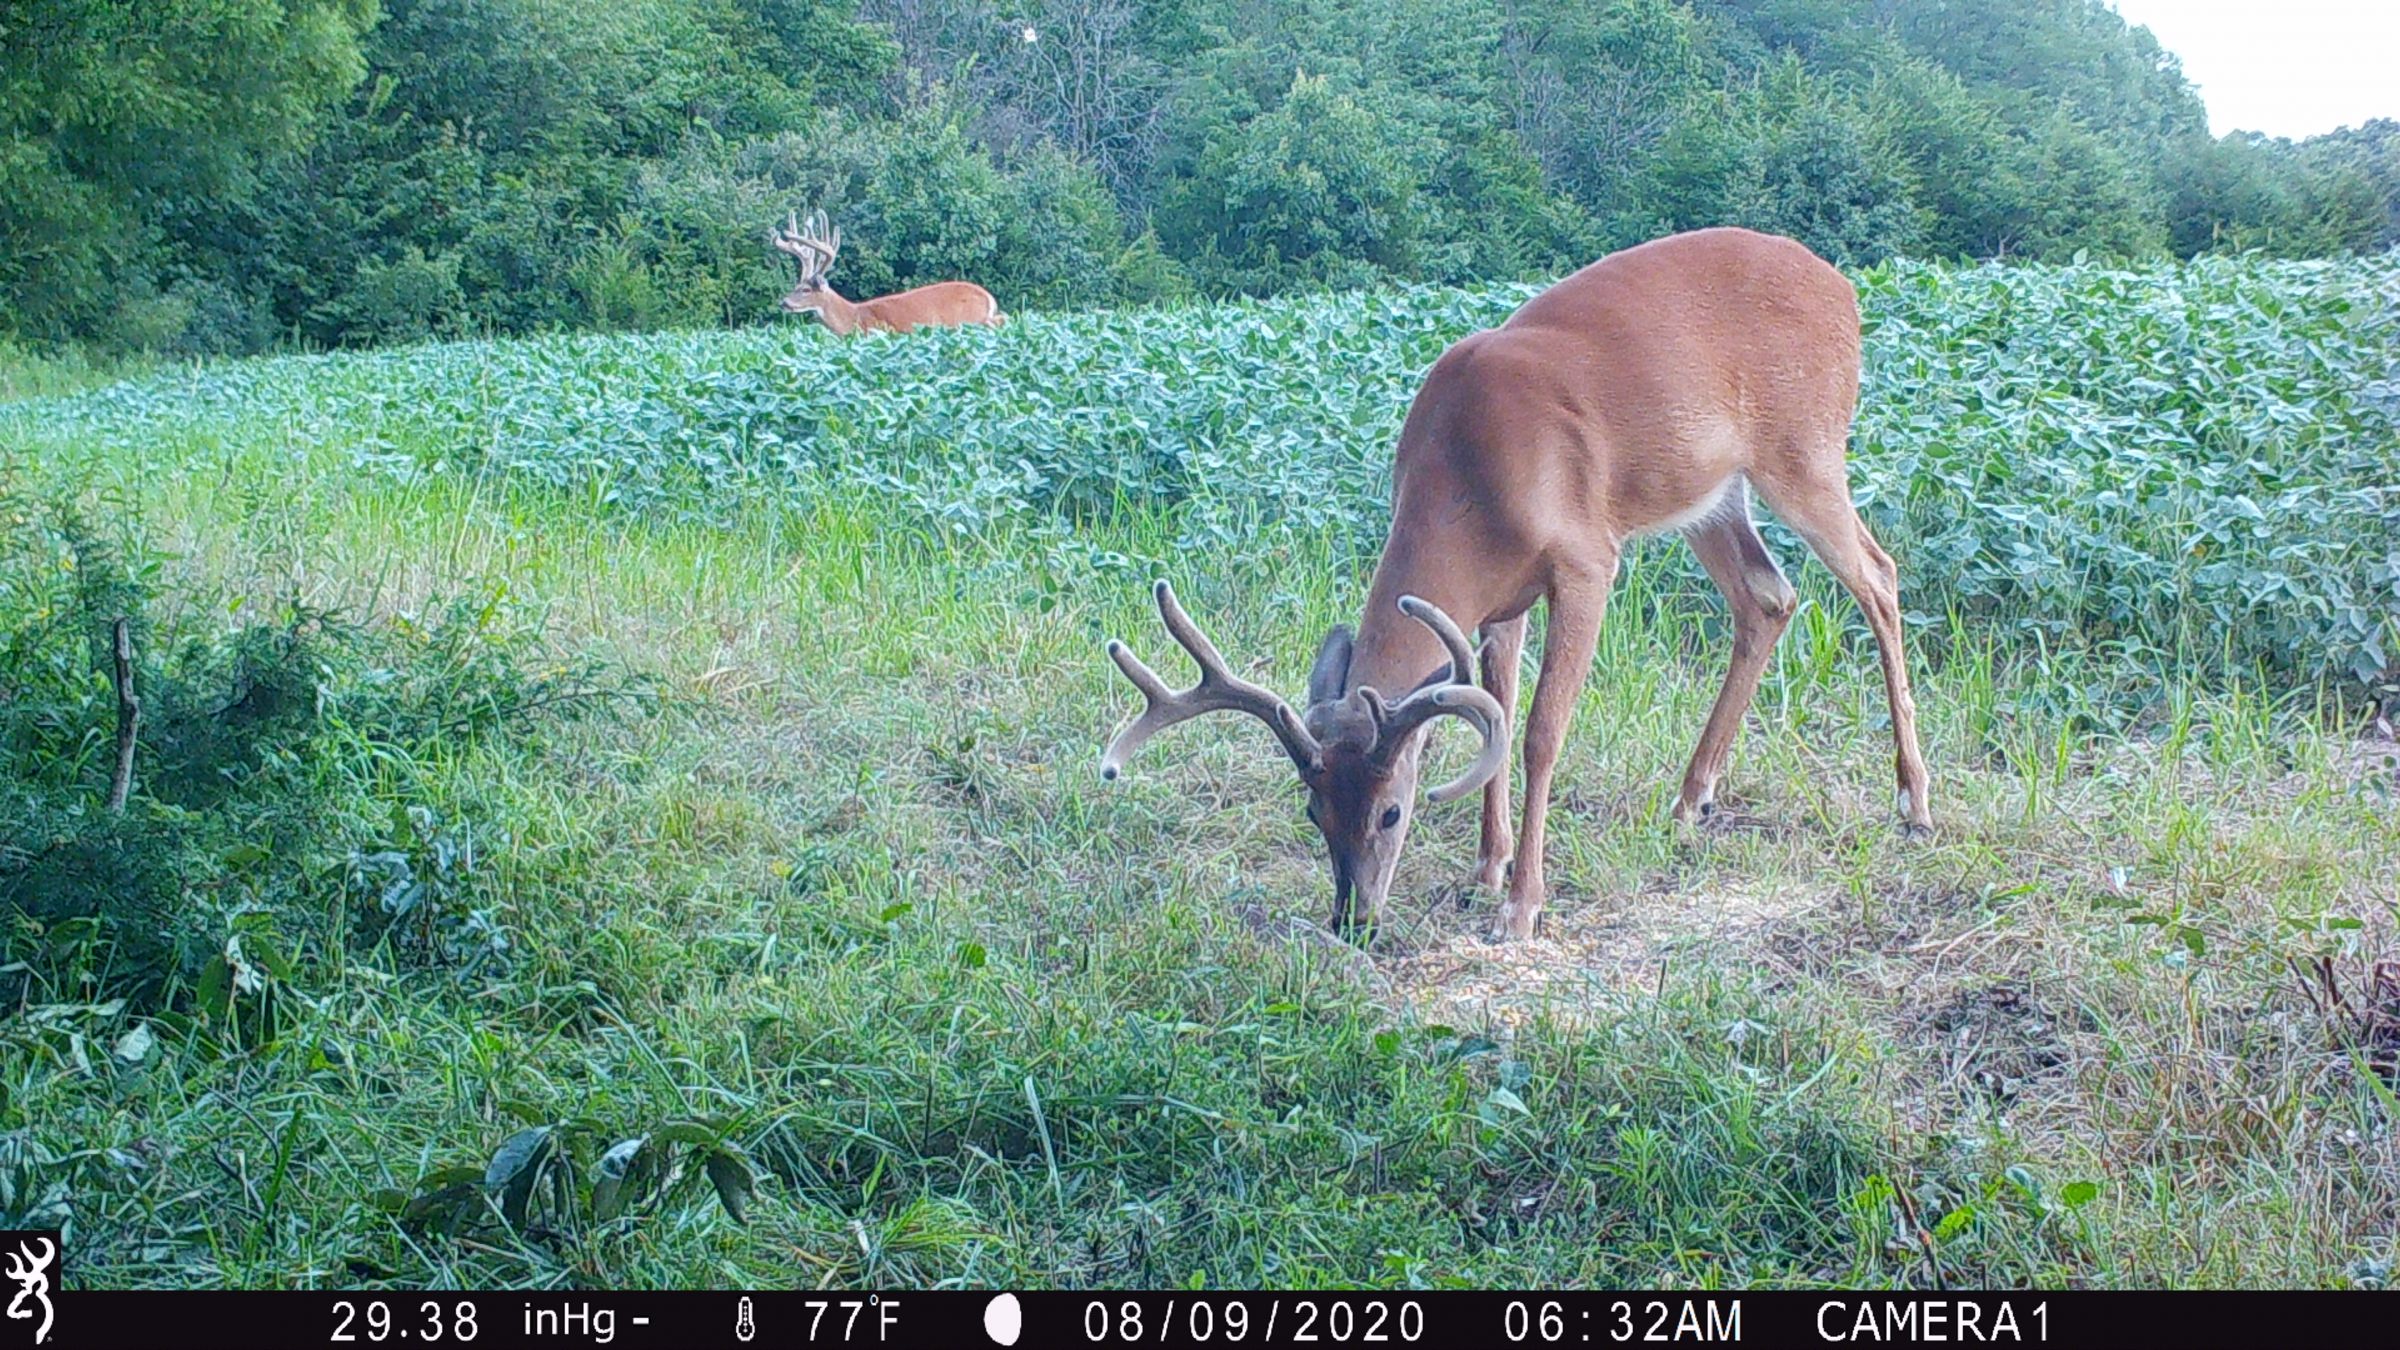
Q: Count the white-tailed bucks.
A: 2